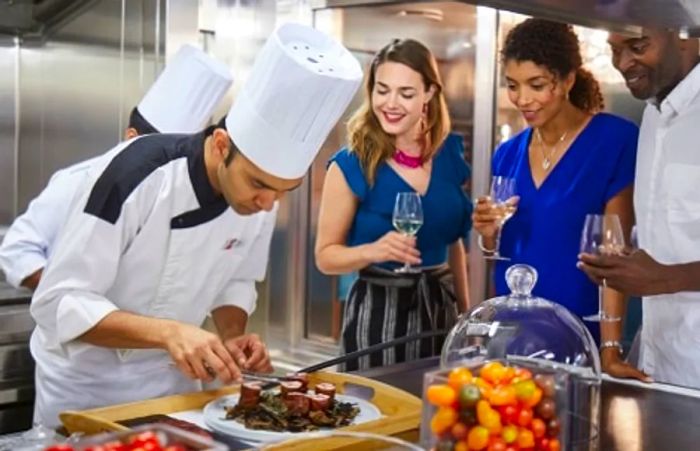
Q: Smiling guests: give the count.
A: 3